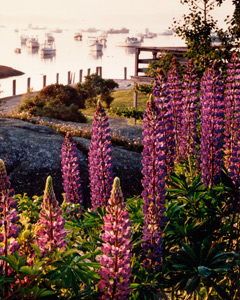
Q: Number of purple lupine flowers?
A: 11